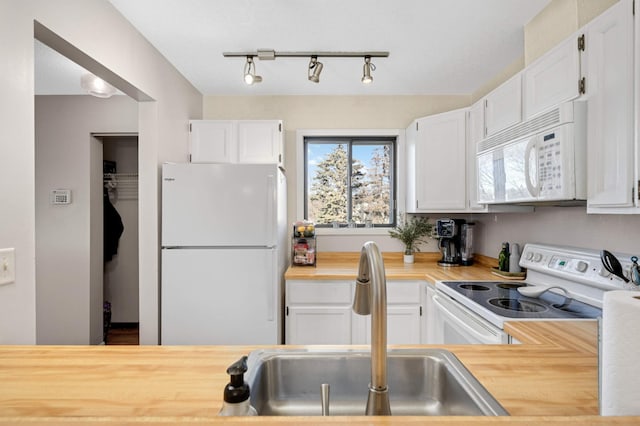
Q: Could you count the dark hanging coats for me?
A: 1